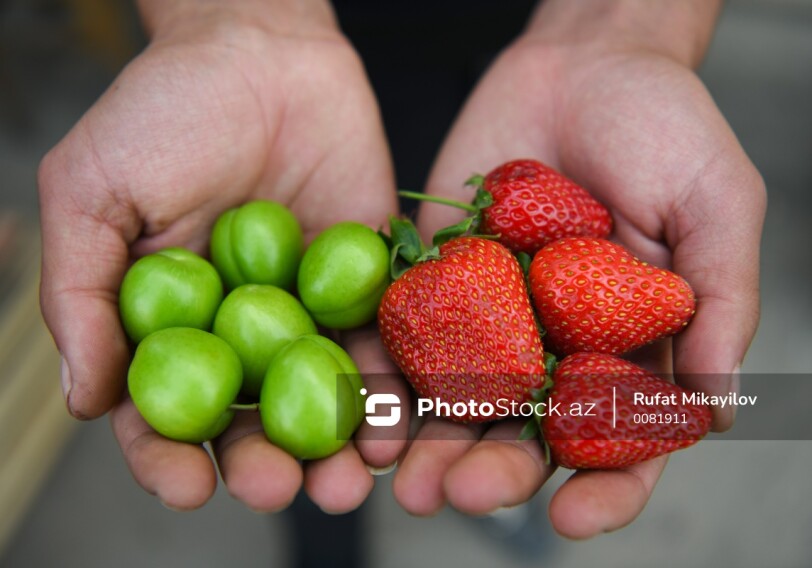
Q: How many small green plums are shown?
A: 6